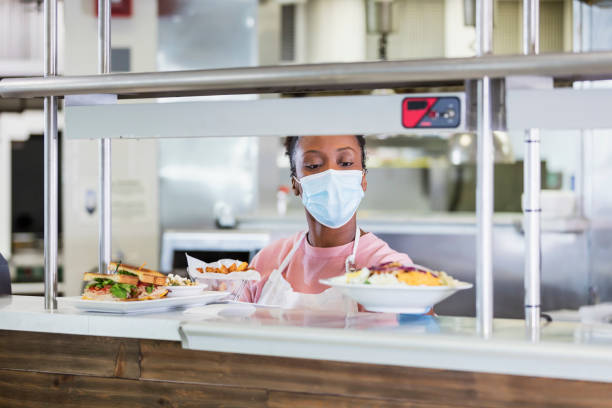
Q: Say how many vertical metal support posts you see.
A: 4